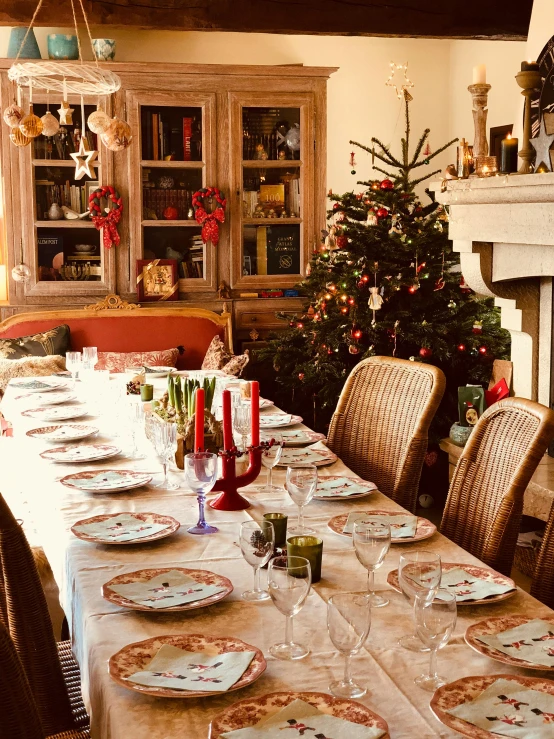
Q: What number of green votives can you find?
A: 3